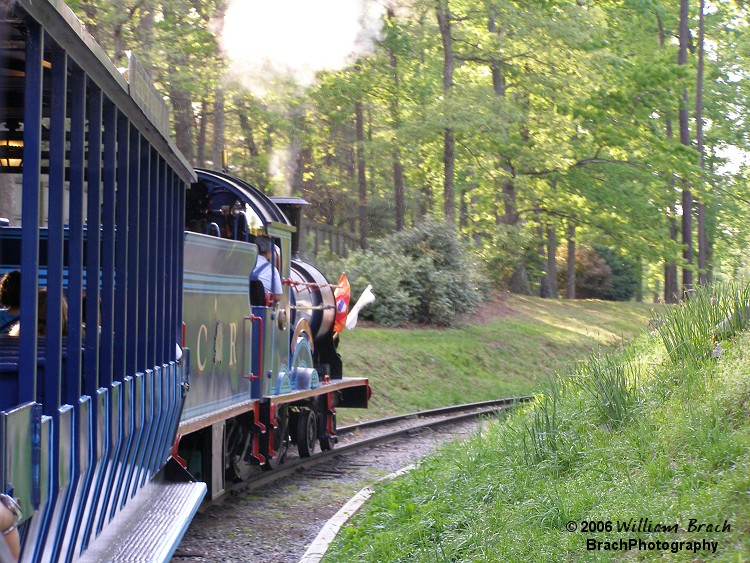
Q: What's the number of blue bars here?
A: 13